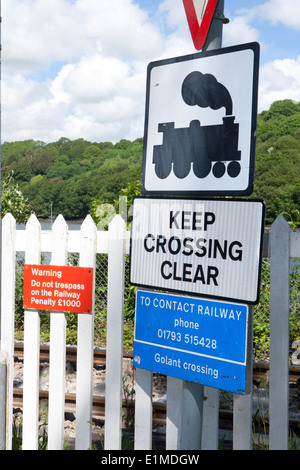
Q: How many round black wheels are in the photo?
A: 5